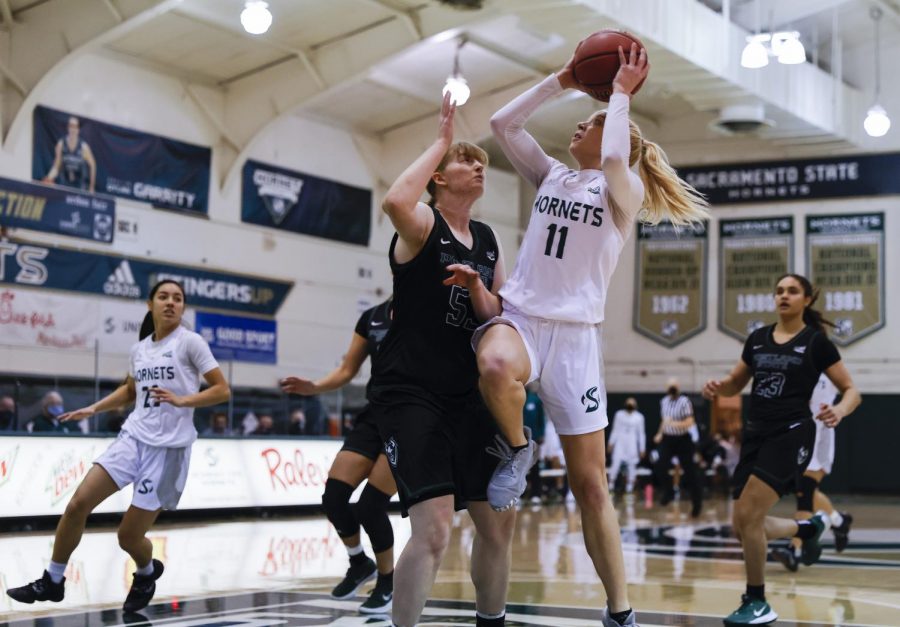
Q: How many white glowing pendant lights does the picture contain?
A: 5